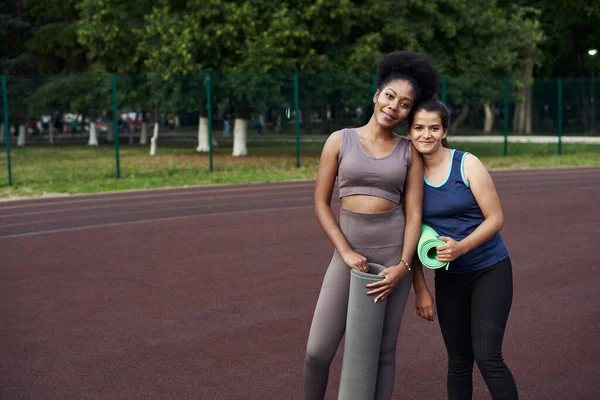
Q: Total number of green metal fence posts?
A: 8